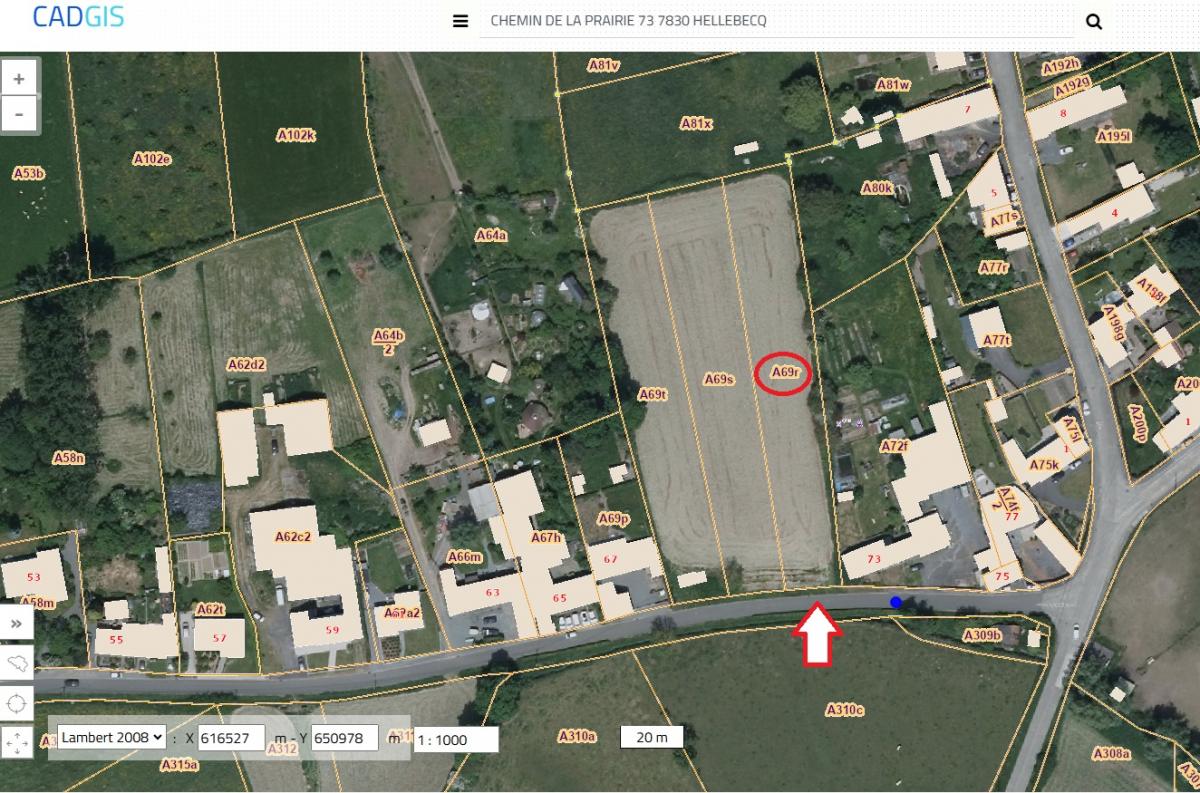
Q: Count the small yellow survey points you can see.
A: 9